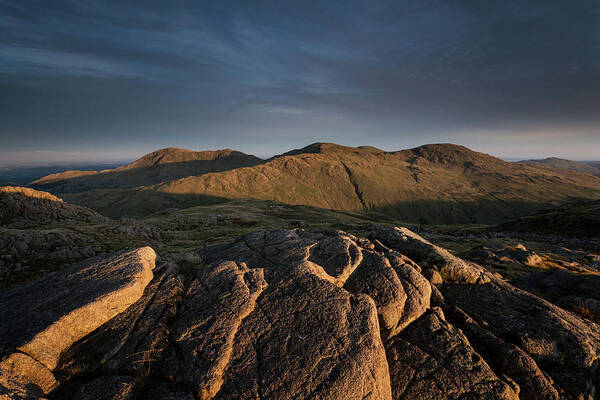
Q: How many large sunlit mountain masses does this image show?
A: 3